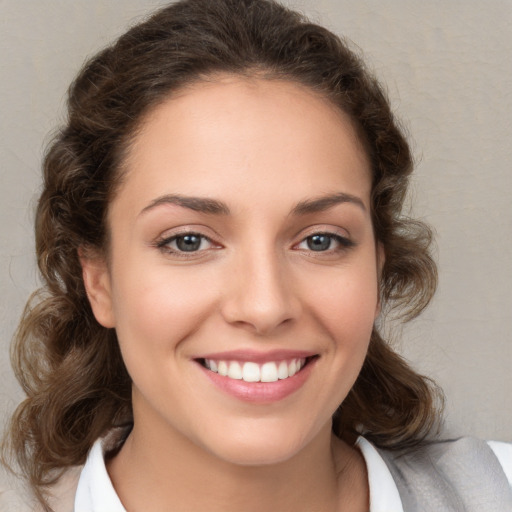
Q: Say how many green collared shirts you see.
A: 0